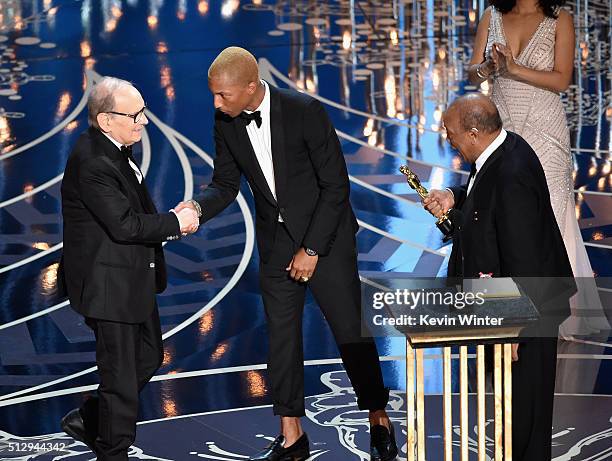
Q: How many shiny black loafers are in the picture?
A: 2